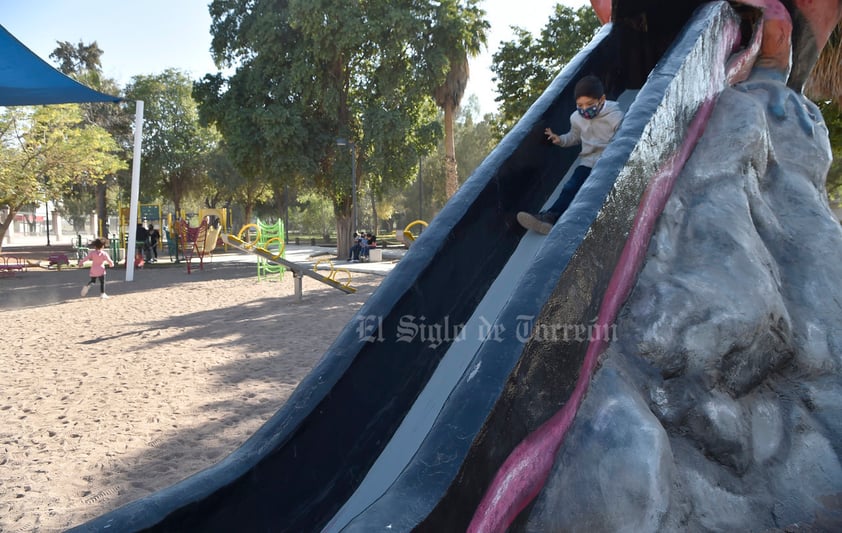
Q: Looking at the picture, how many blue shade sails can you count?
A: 1